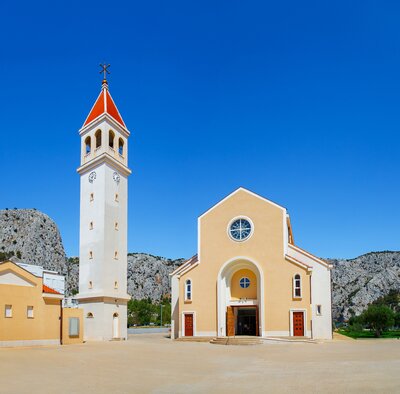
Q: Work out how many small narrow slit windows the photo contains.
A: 8